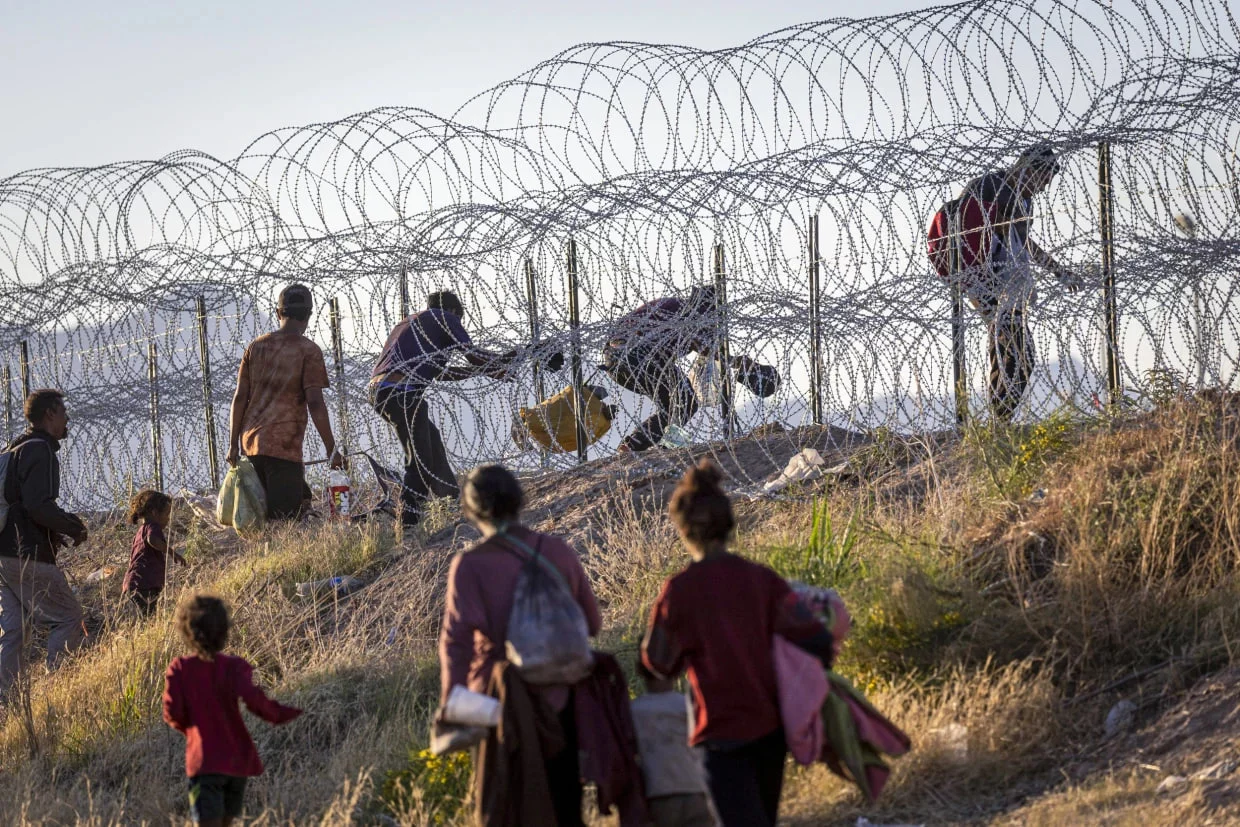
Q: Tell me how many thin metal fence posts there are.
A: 12